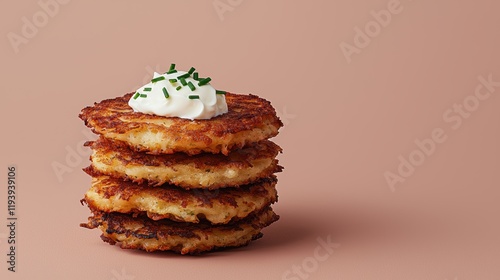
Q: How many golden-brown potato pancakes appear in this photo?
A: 4